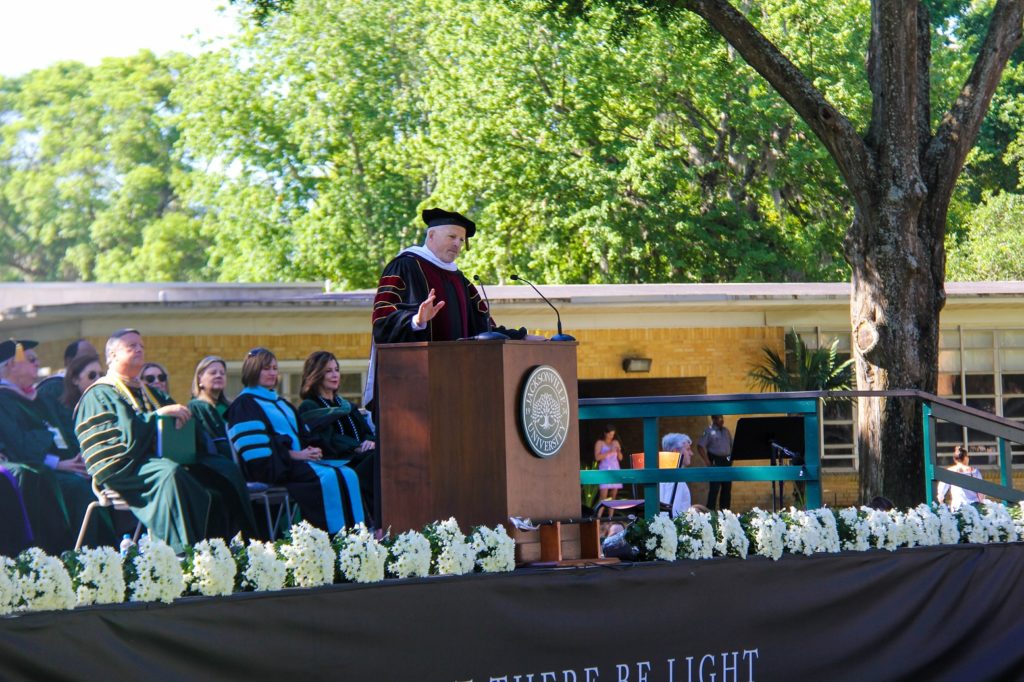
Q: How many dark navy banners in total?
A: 1